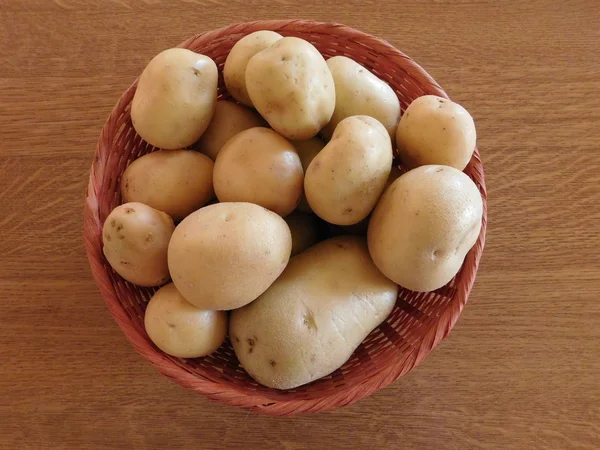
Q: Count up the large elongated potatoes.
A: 1